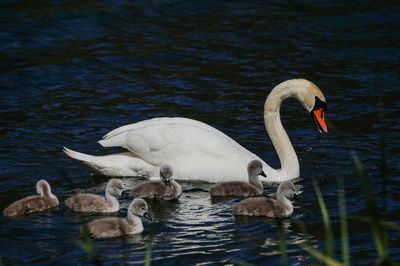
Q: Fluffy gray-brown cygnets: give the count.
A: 6